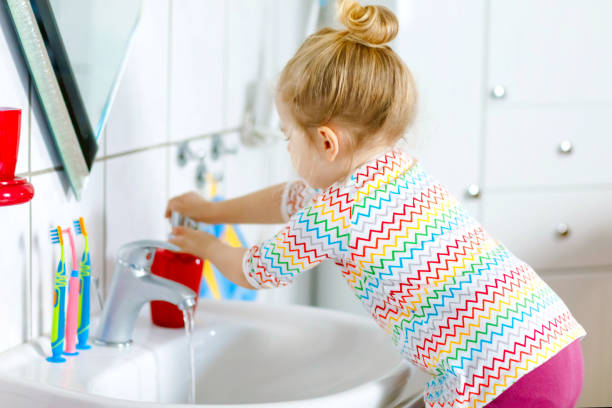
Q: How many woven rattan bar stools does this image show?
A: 0